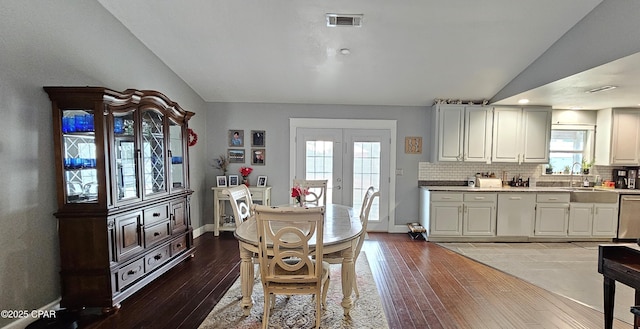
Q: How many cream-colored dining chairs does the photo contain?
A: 4